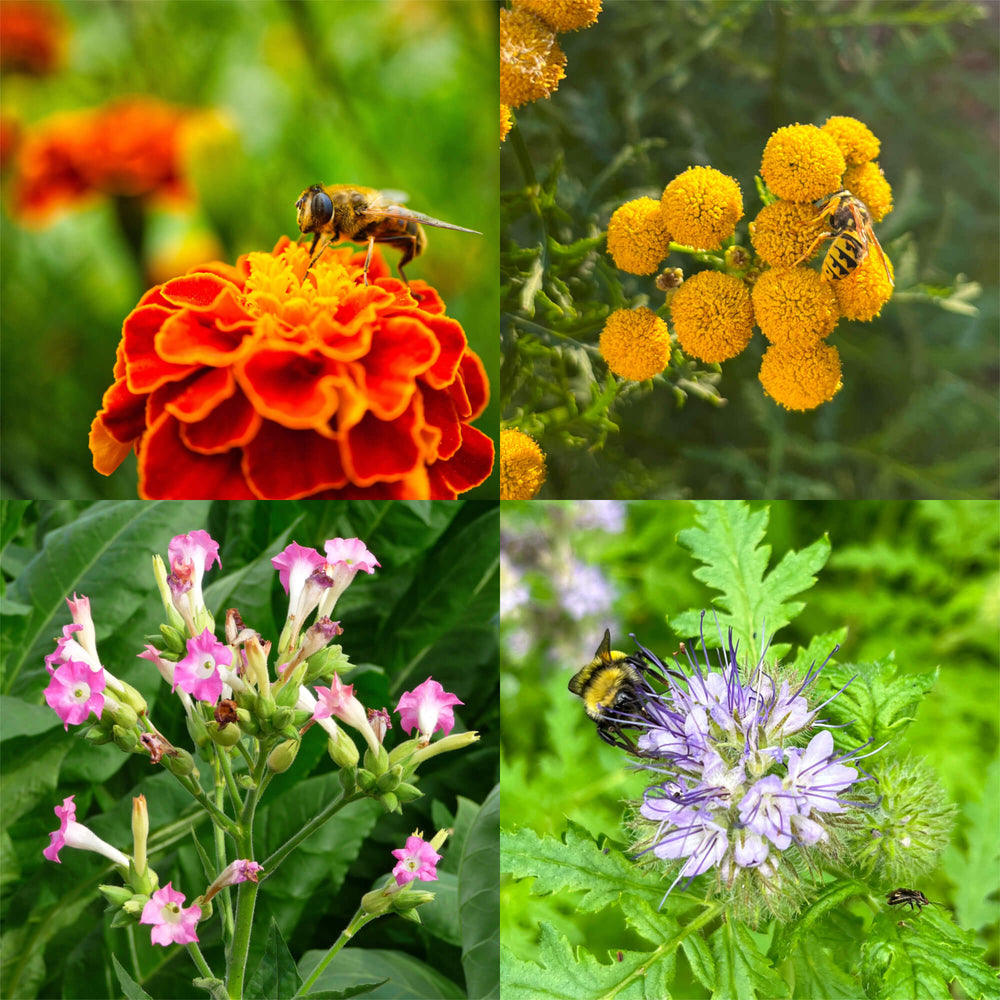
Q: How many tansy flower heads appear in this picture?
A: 15